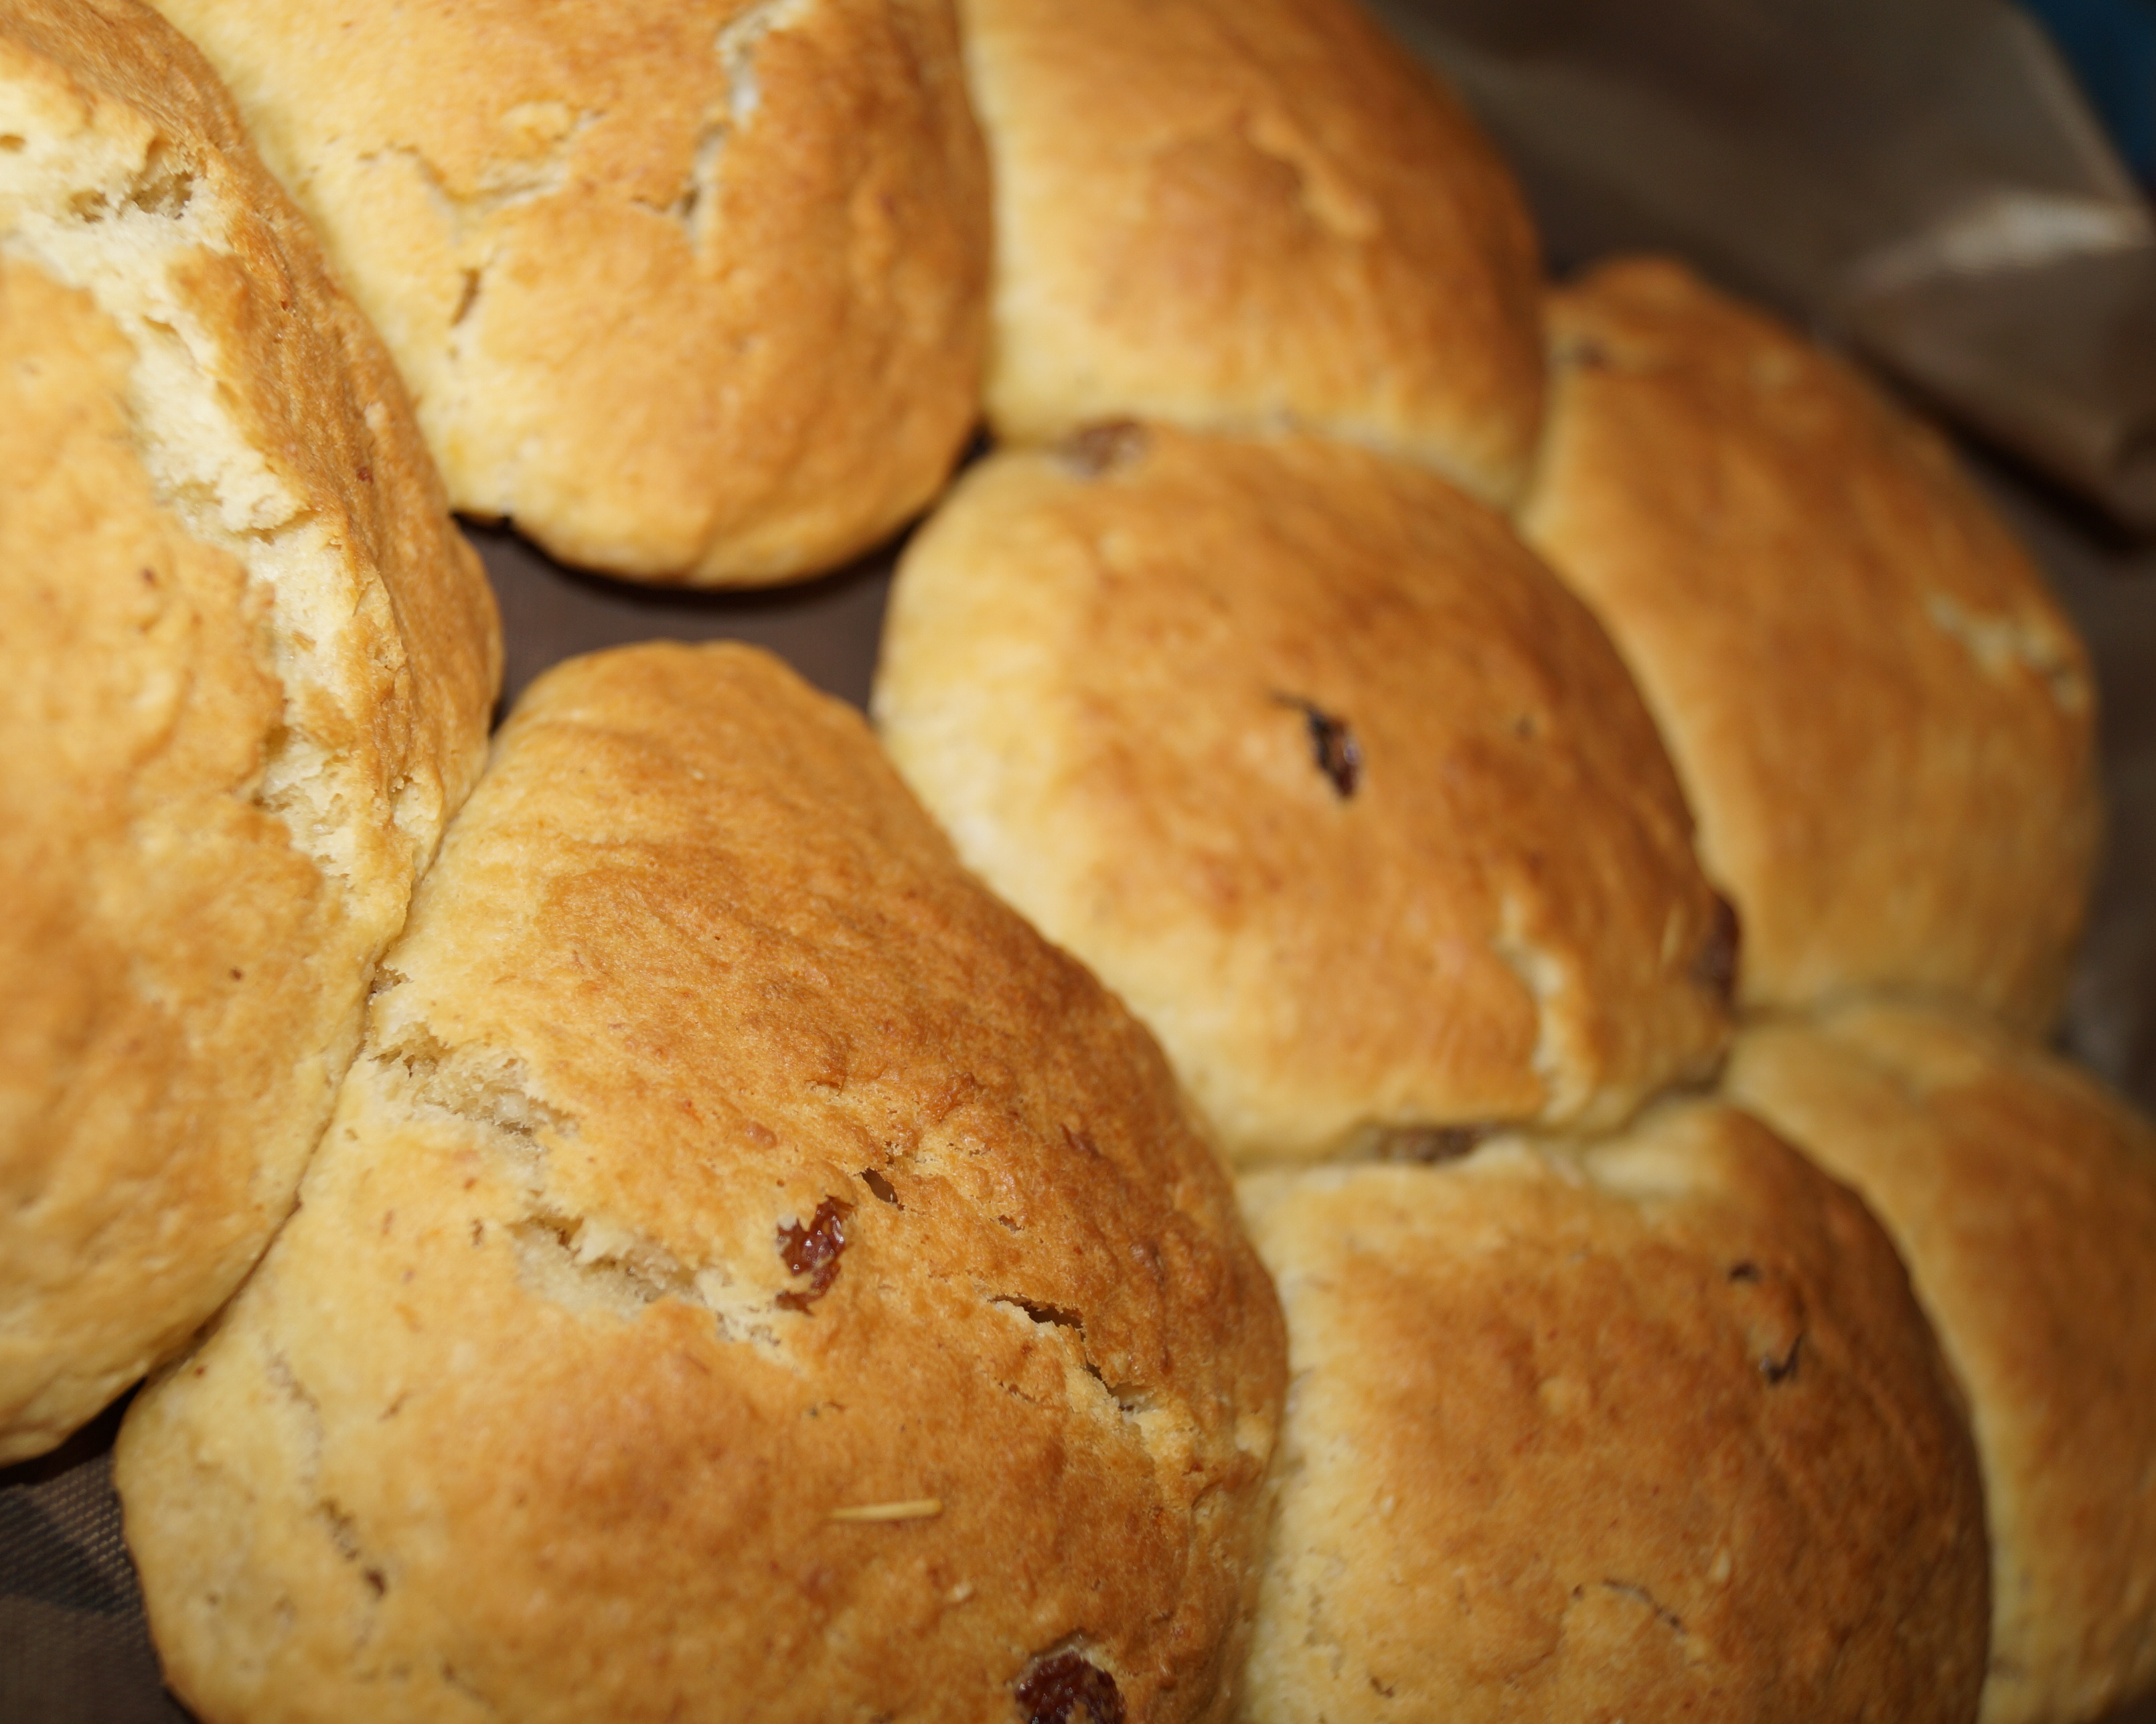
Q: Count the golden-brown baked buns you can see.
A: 8